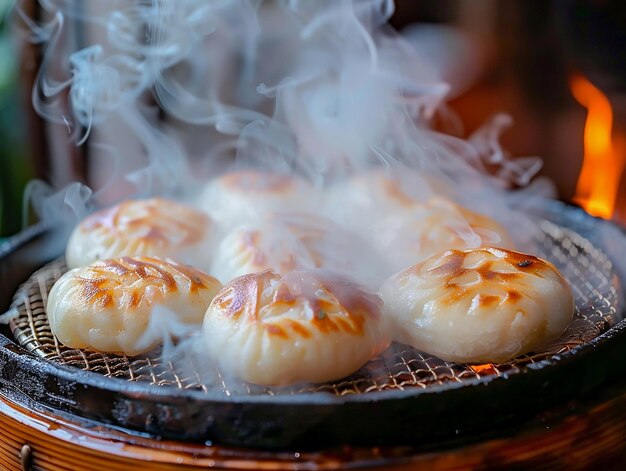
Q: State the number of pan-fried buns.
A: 8